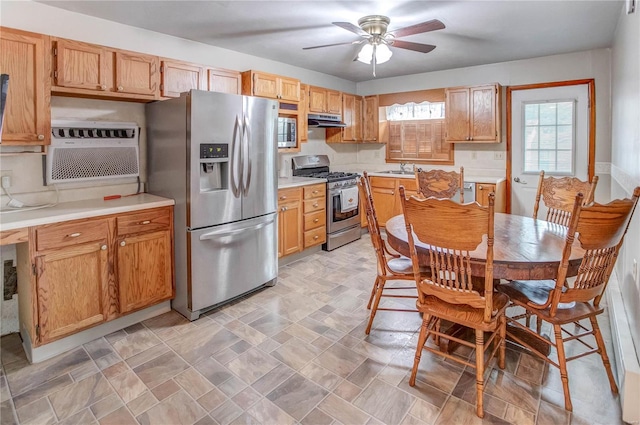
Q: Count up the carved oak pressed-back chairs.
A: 5